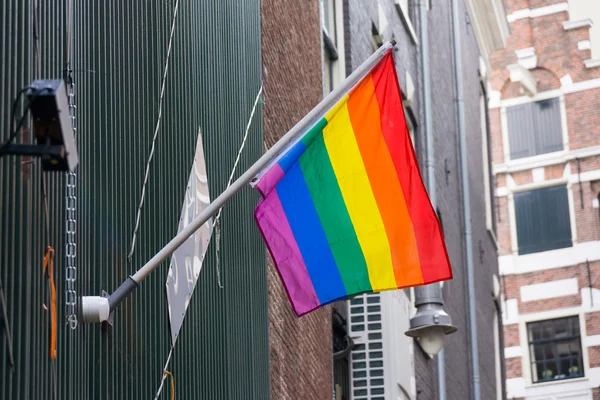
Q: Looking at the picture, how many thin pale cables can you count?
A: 2